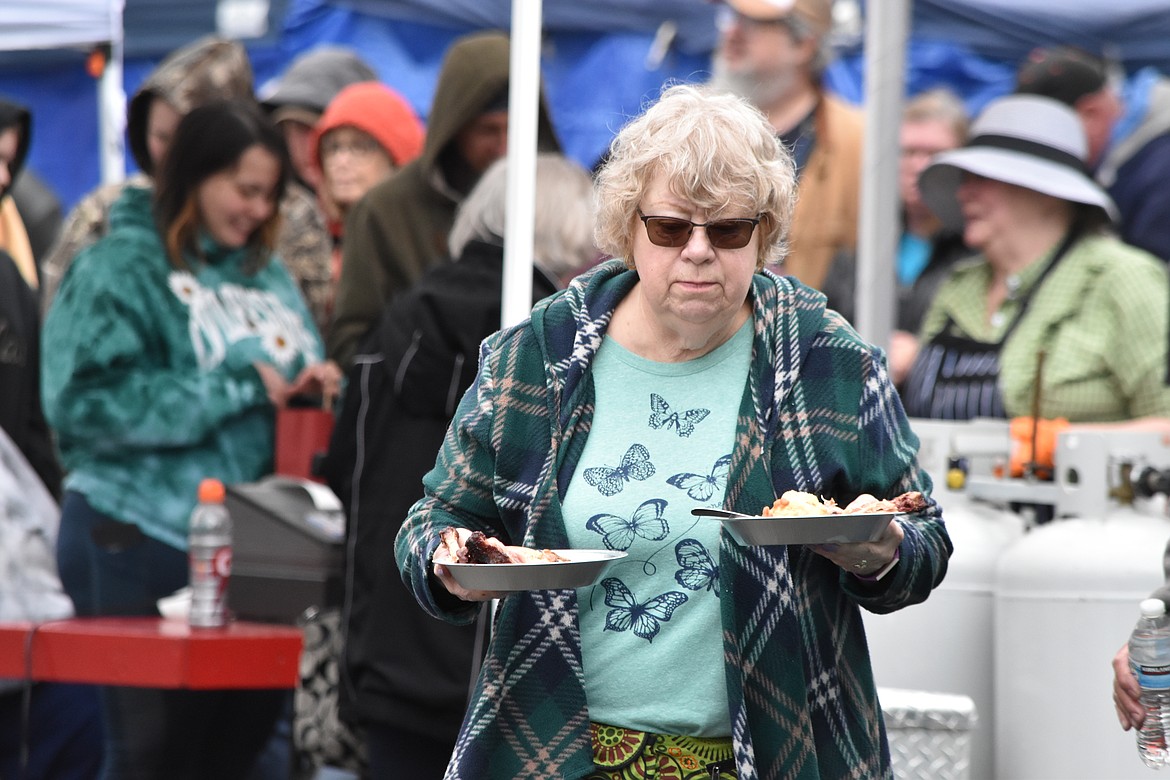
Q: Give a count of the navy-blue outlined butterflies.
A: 6